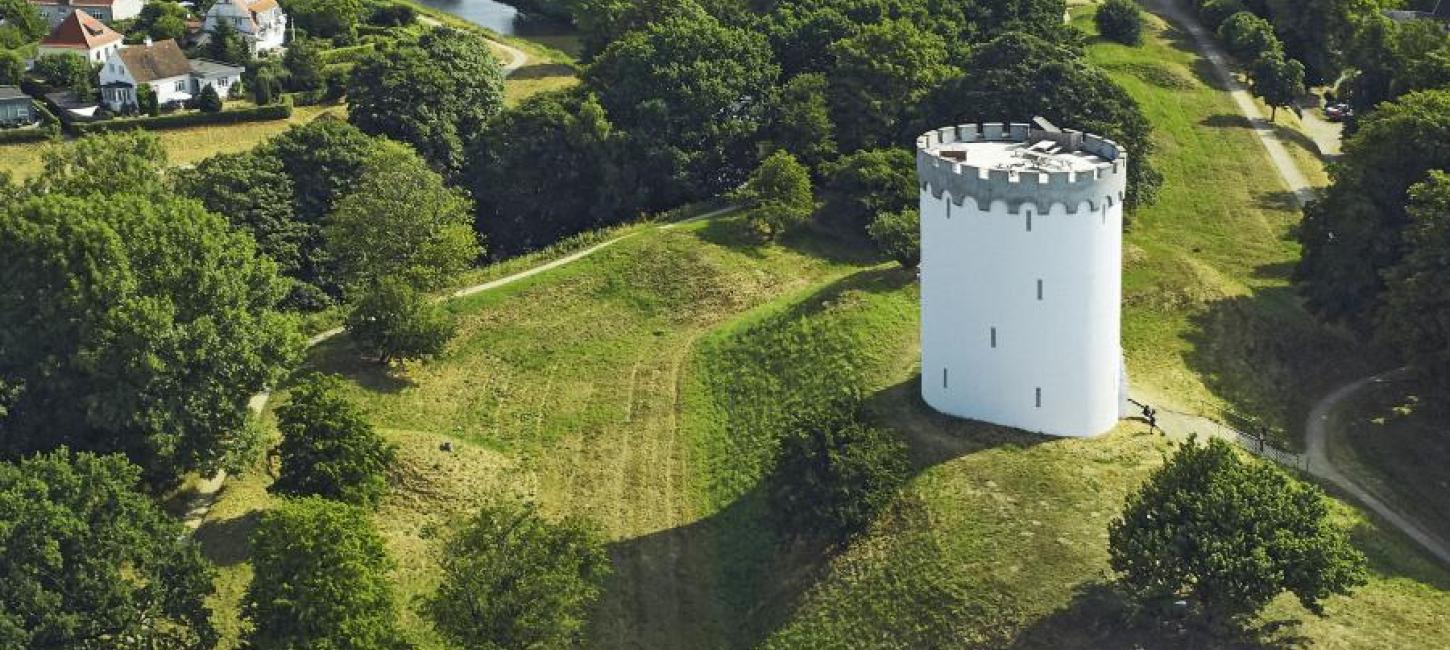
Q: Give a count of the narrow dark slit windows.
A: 7